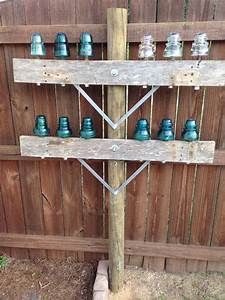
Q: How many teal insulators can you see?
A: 9